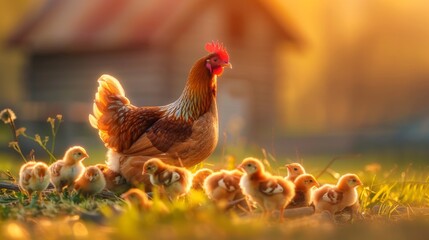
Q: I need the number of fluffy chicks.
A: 12